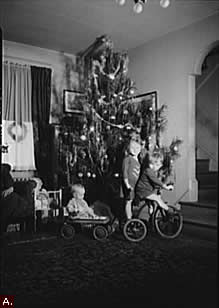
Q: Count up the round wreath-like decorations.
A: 1